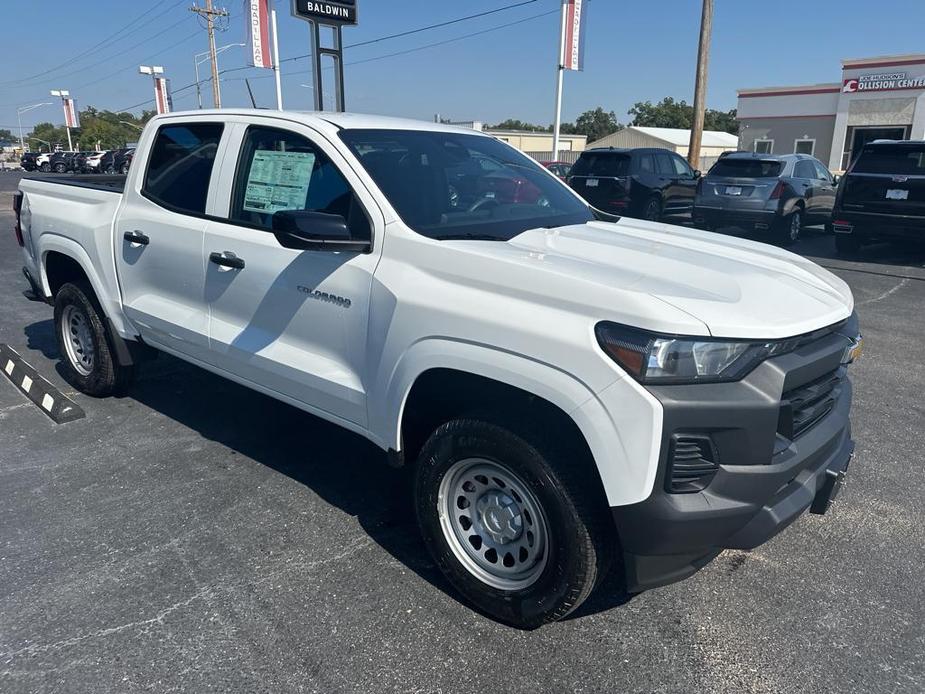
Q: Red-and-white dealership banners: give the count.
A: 4